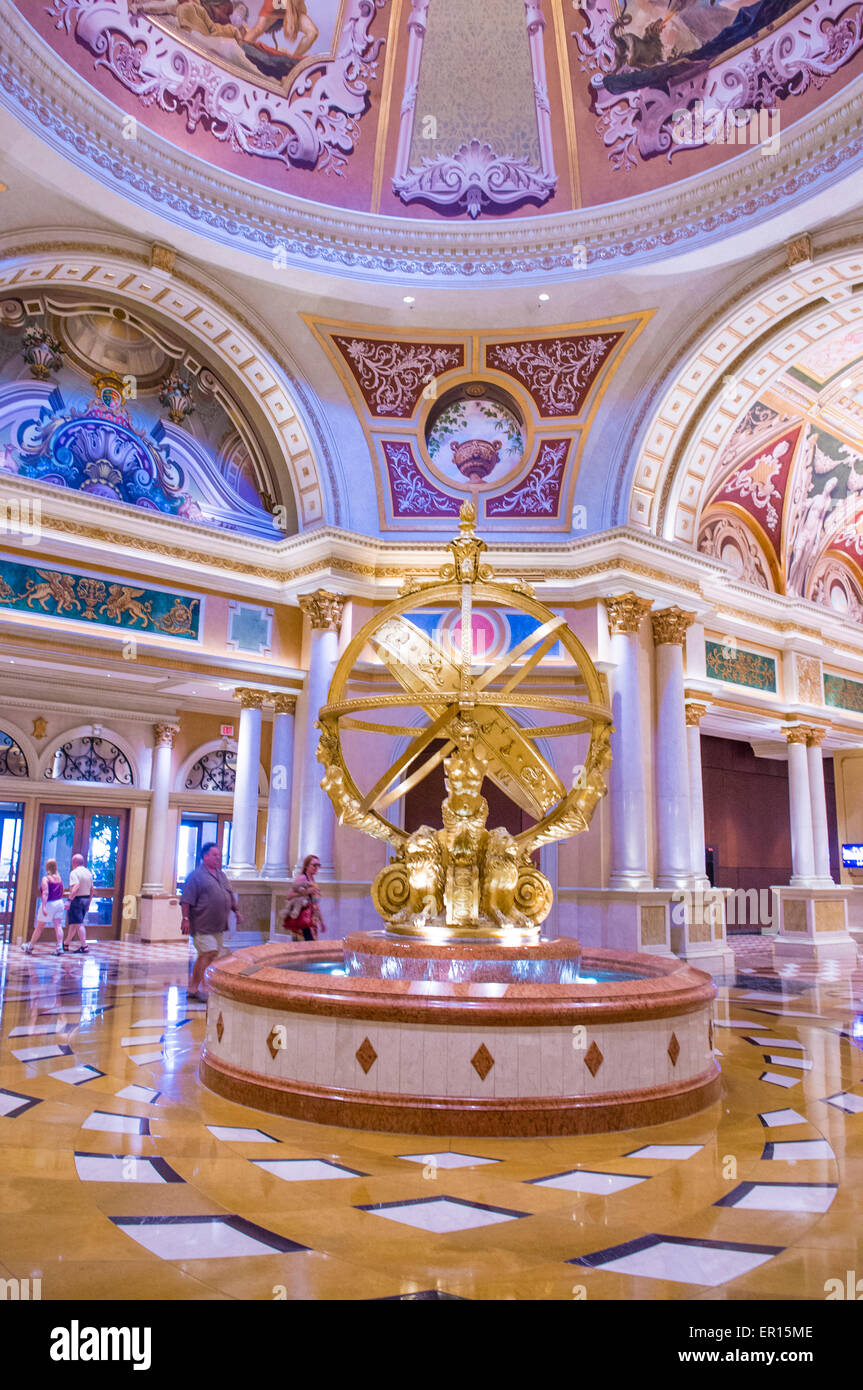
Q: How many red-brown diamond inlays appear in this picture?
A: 7